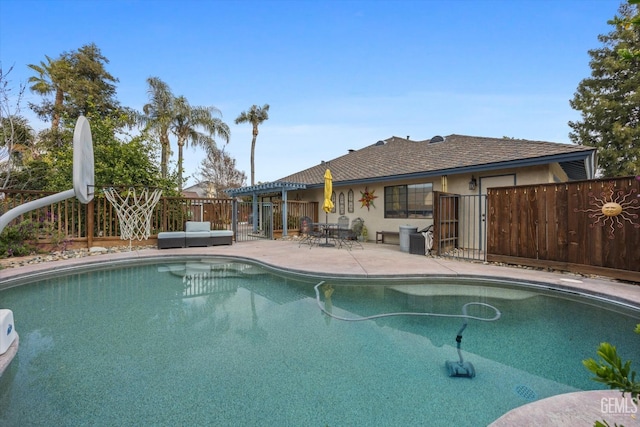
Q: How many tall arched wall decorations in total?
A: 3